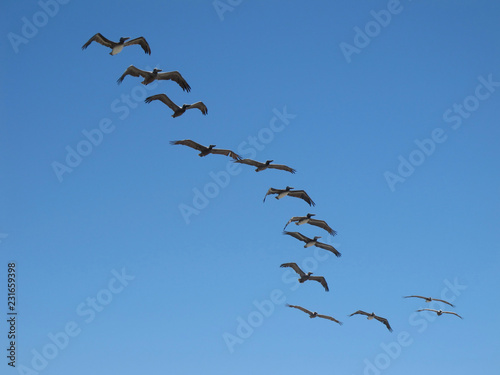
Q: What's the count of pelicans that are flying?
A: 13